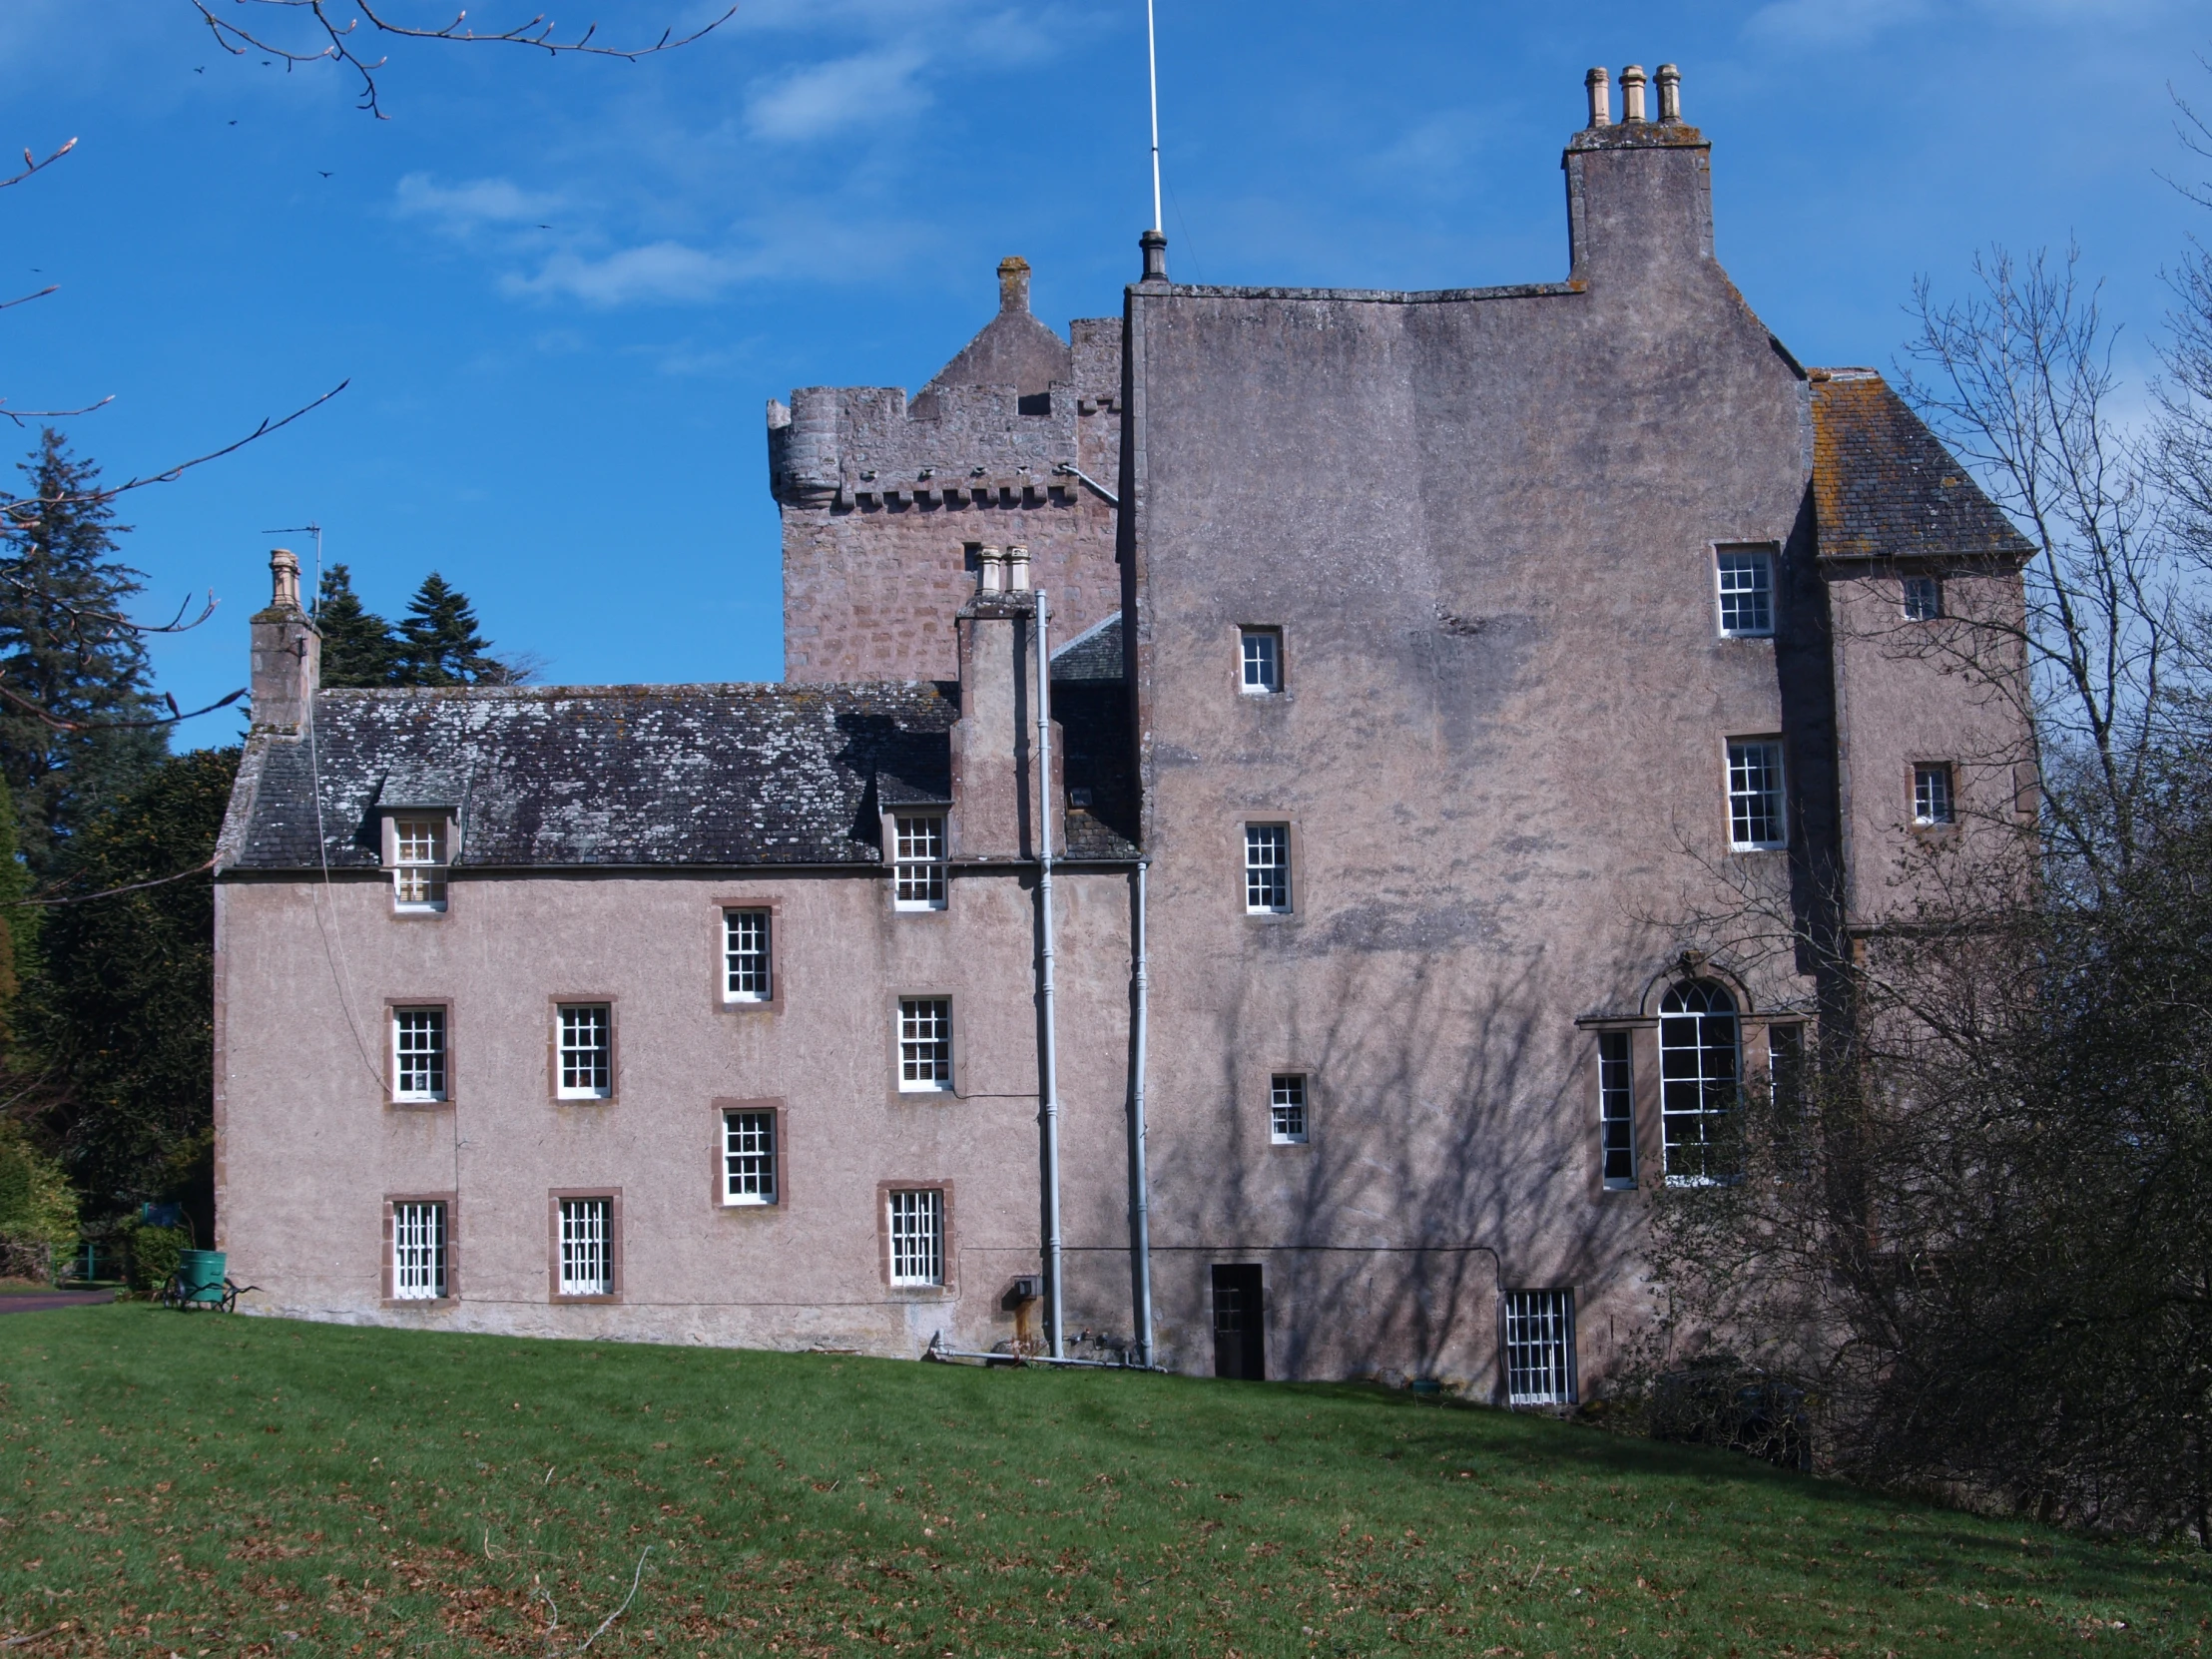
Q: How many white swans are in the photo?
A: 0